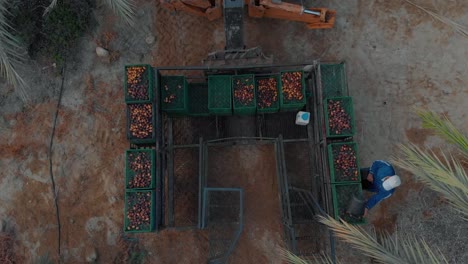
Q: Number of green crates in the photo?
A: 14